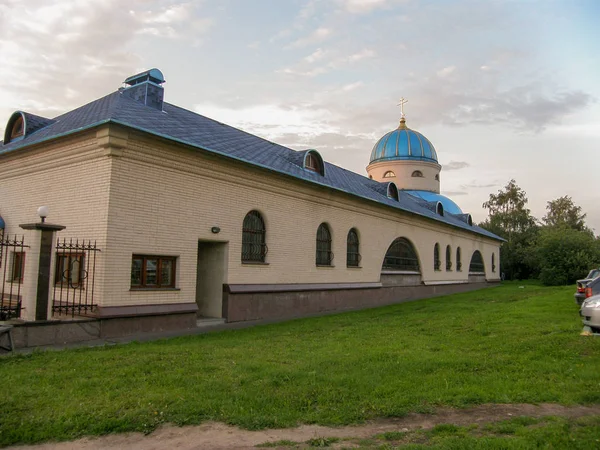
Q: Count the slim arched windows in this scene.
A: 7